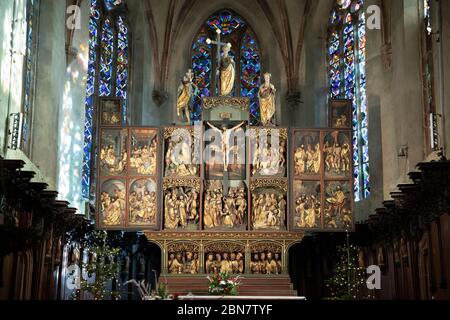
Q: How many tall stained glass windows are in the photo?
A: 3